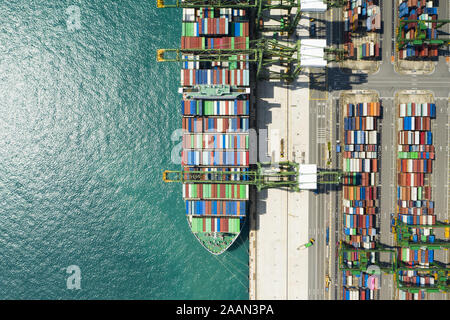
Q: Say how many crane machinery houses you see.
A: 3